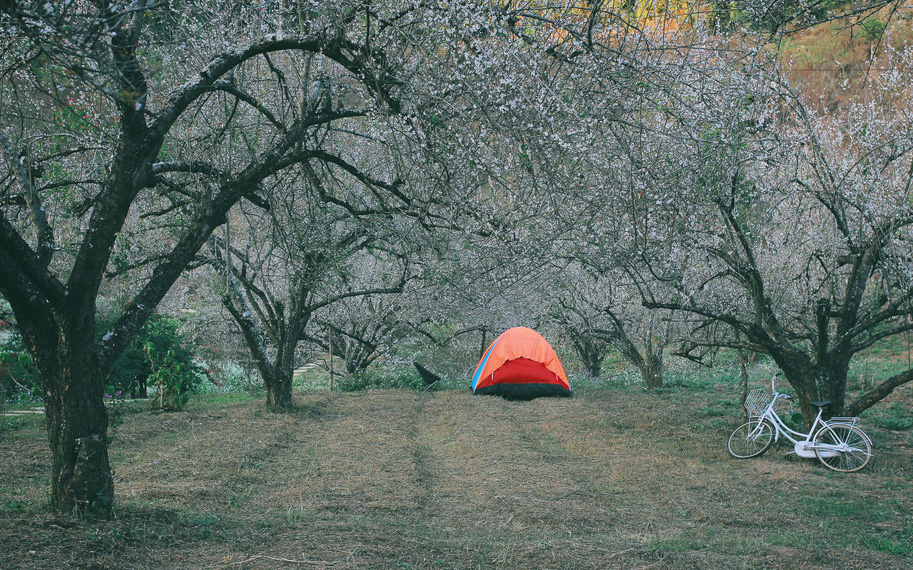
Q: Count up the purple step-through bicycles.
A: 0